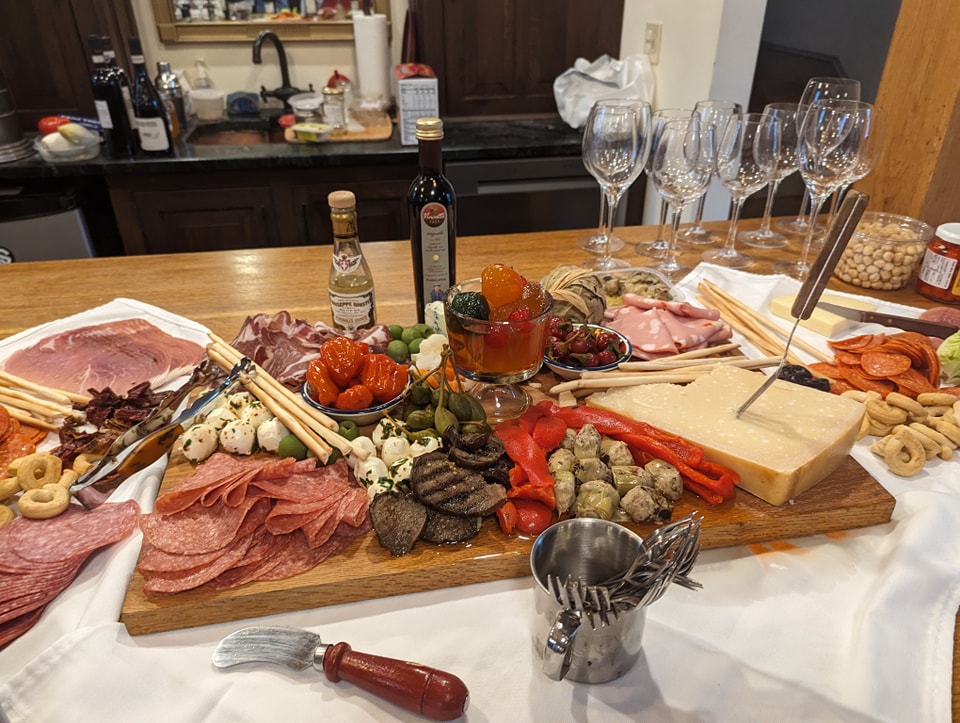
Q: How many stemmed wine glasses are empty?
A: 10